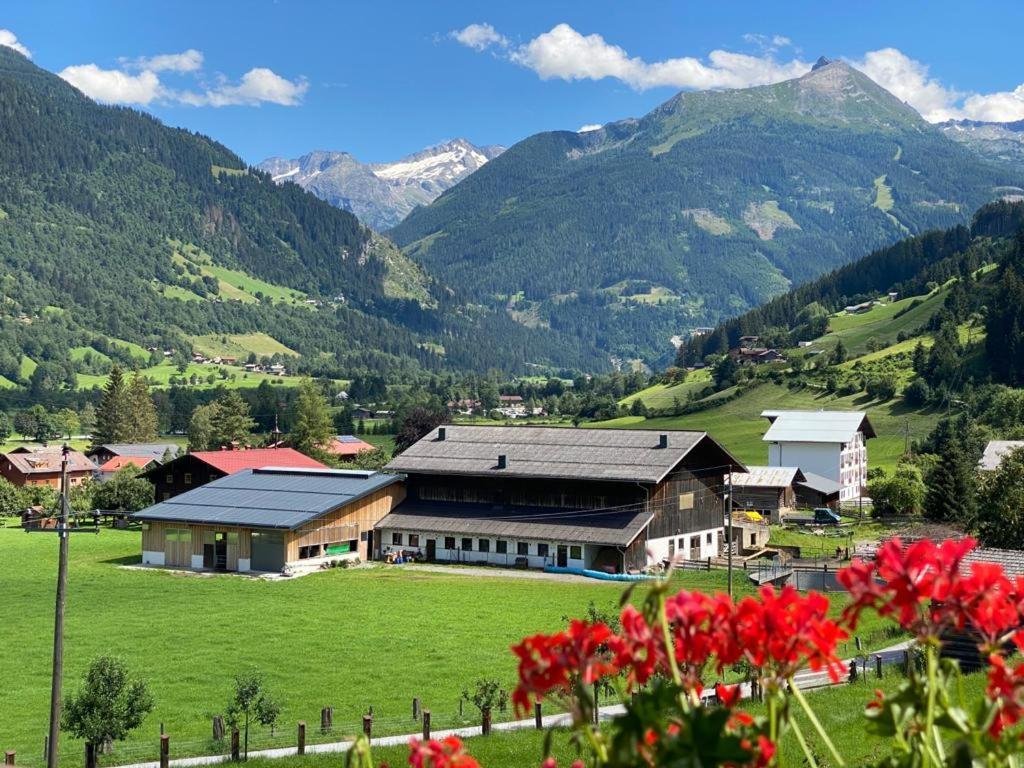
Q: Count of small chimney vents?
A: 3